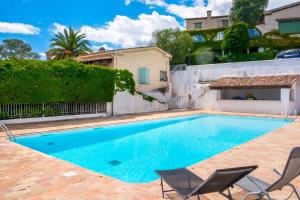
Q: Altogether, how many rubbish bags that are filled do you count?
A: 0